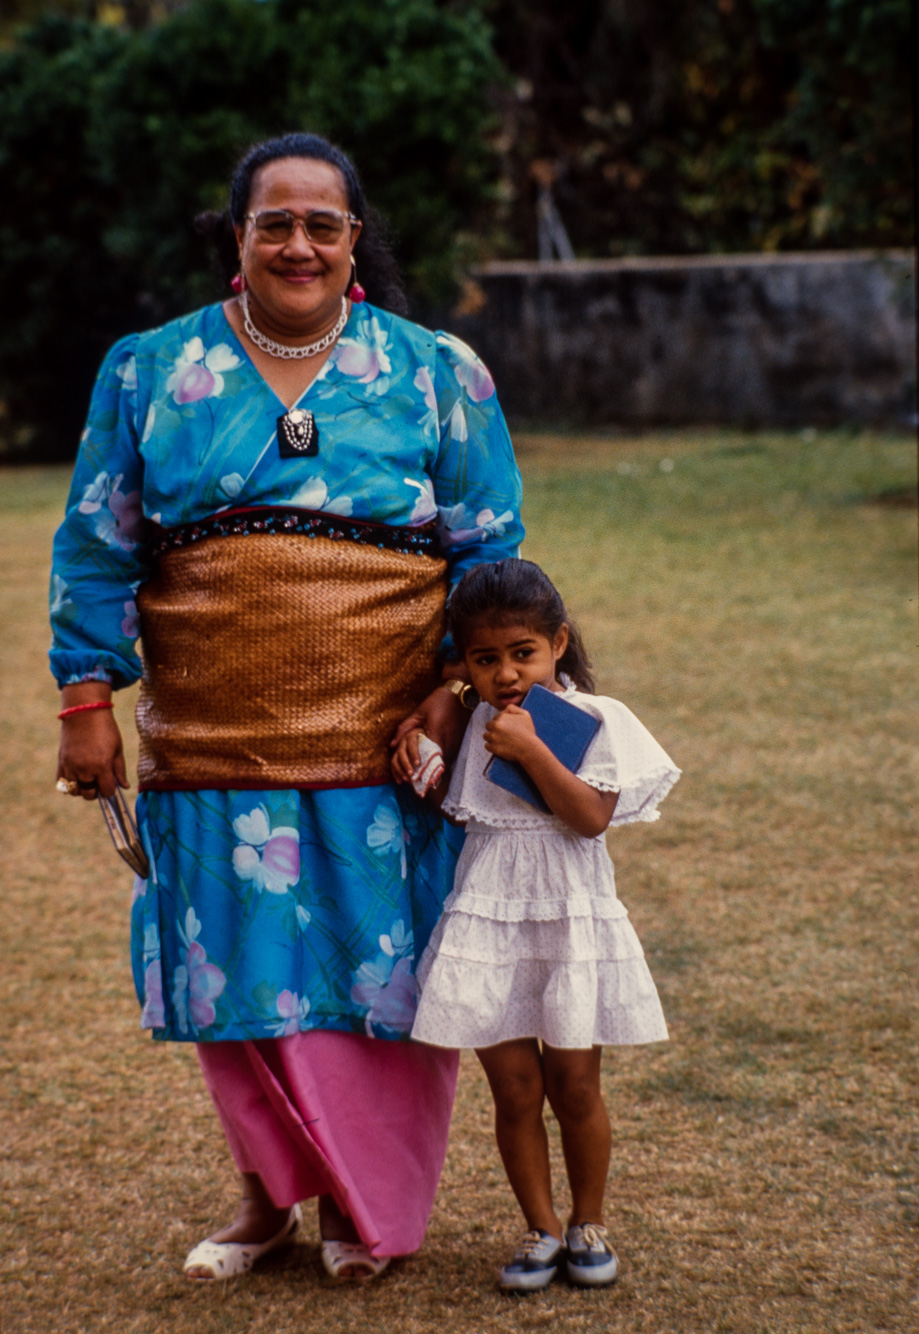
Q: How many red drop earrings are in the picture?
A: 2